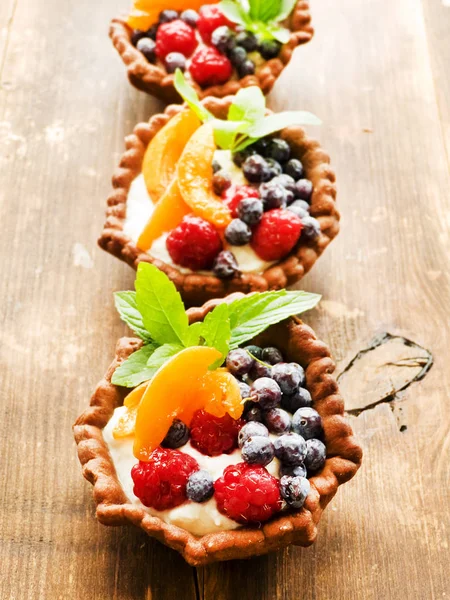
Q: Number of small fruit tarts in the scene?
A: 3